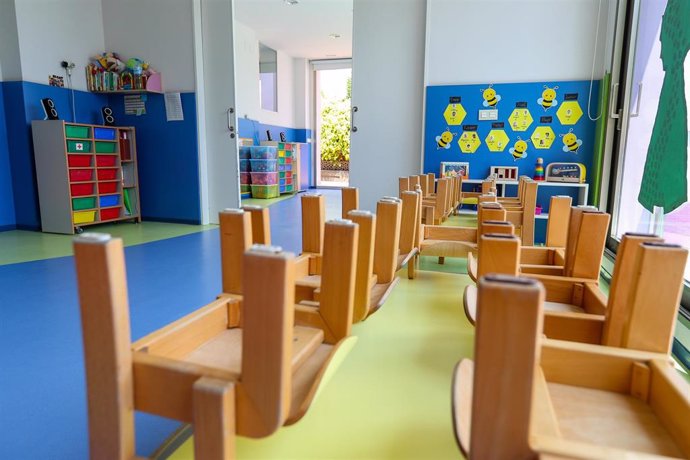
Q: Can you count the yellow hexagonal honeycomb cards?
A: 6